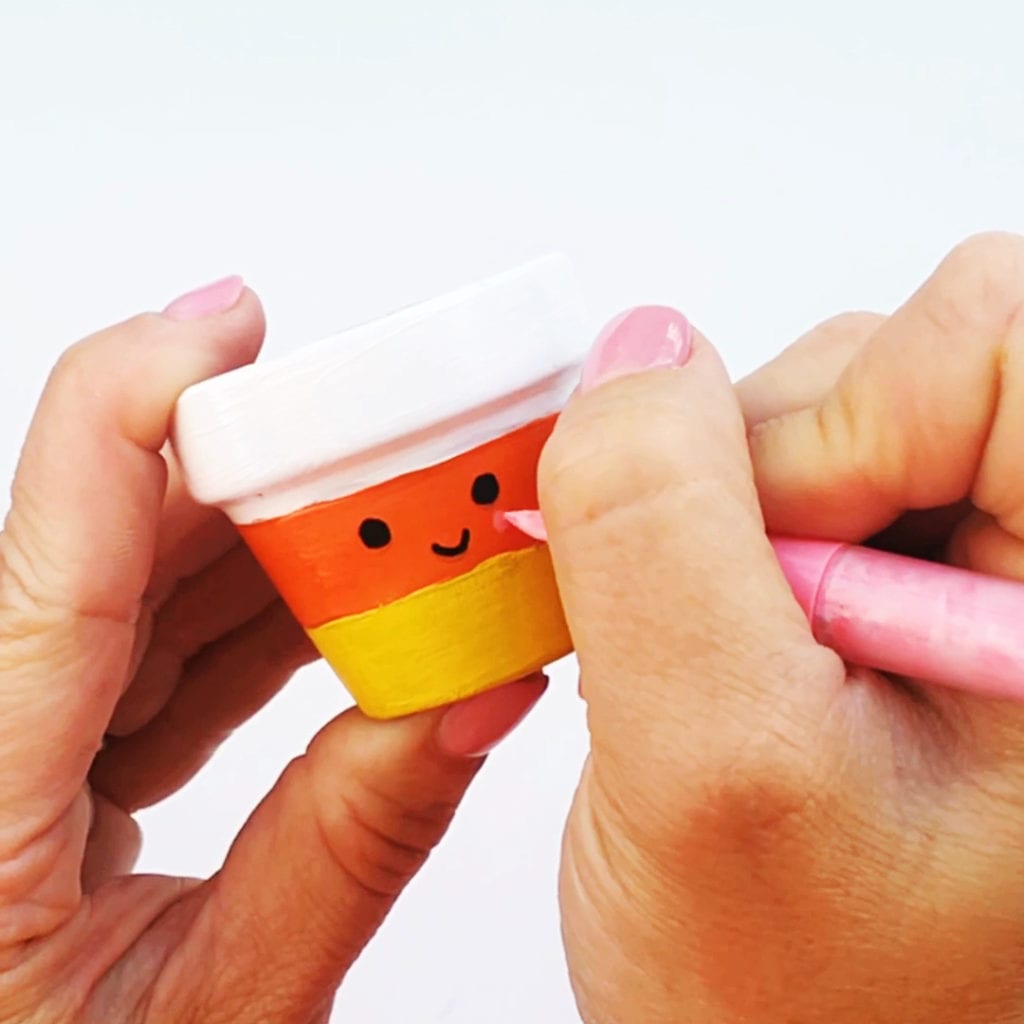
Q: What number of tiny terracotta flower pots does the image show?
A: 1